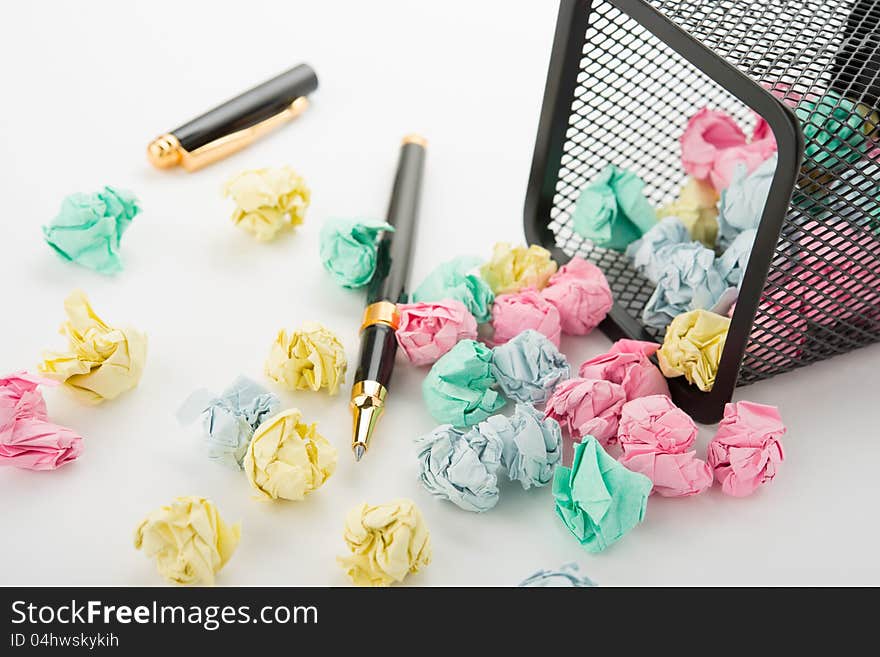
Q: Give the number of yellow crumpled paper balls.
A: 9